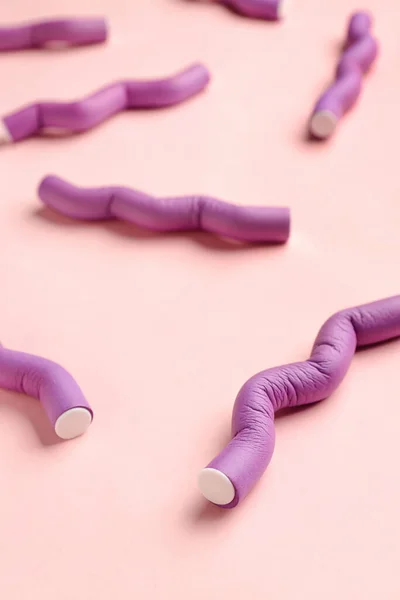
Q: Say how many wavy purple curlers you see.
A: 7